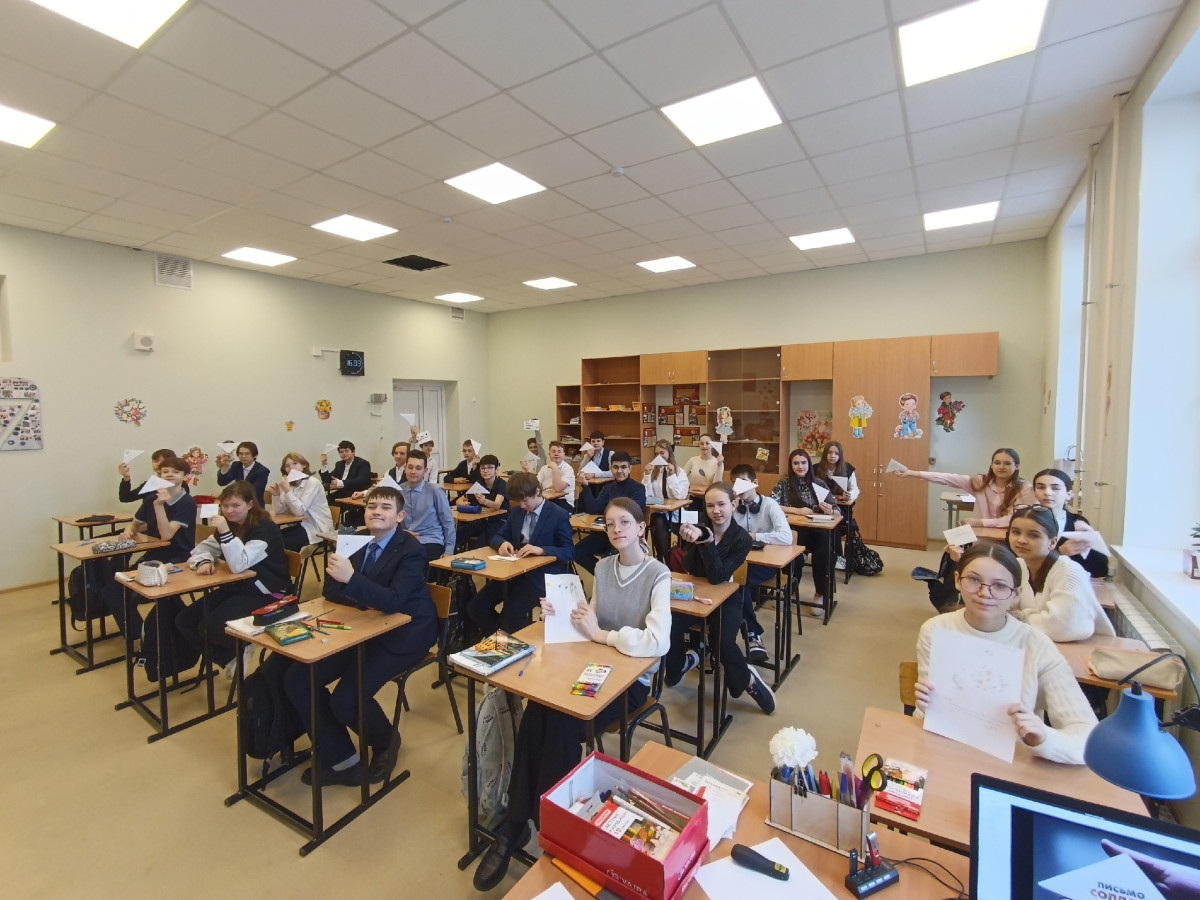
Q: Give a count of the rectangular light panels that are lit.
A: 12